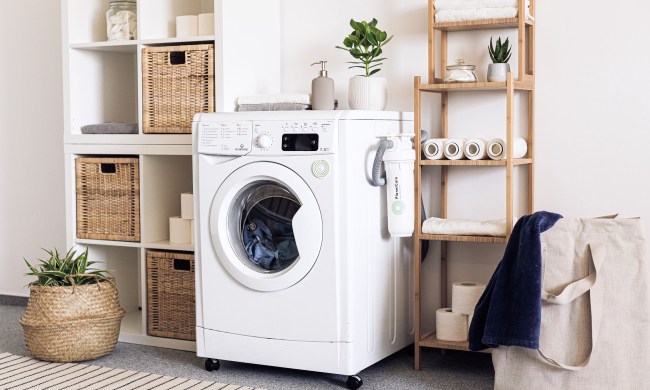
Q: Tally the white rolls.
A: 12